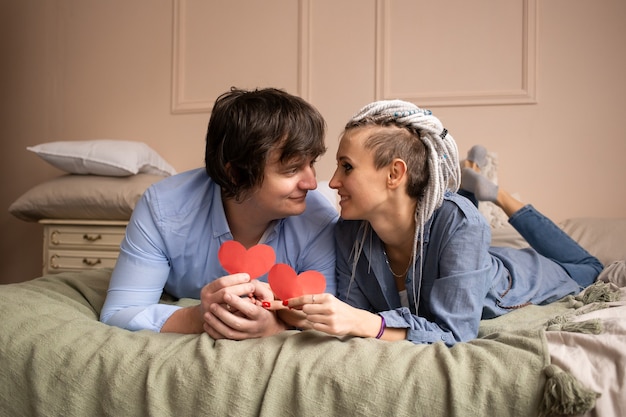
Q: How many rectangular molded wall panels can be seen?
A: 2